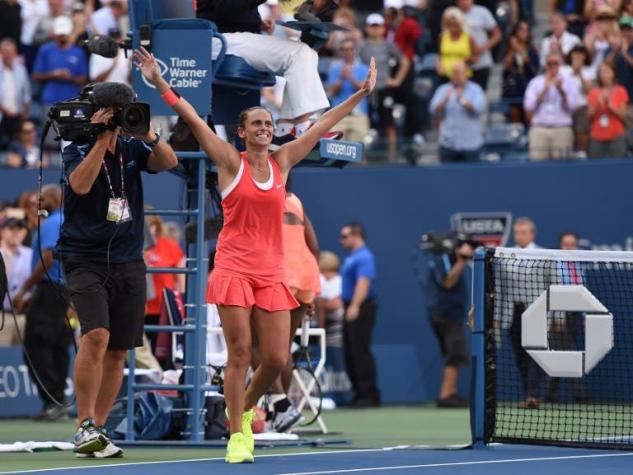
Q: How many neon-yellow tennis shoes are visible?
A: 2